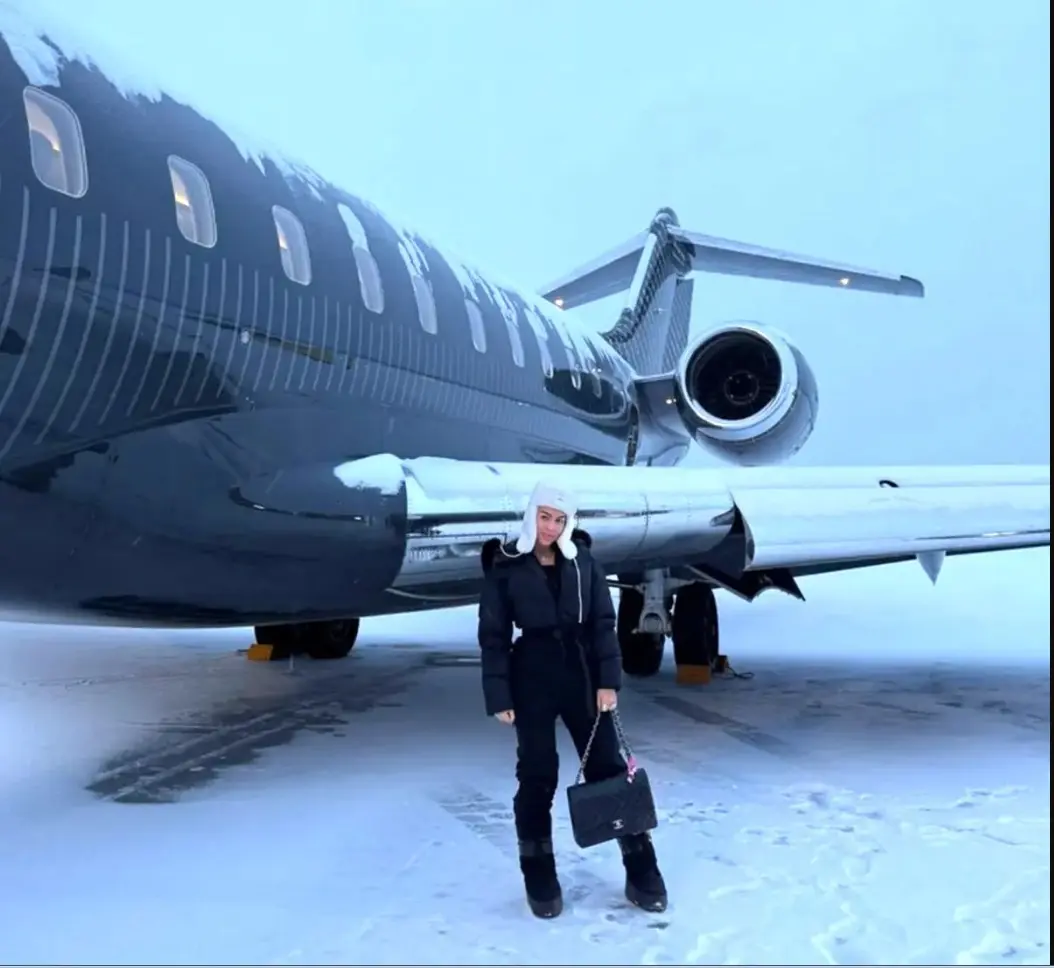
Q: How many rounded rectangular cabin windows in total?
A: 10